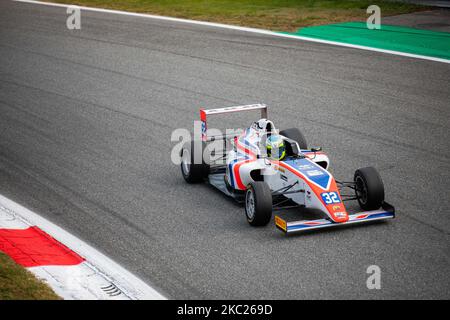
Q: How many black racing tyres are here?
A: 4